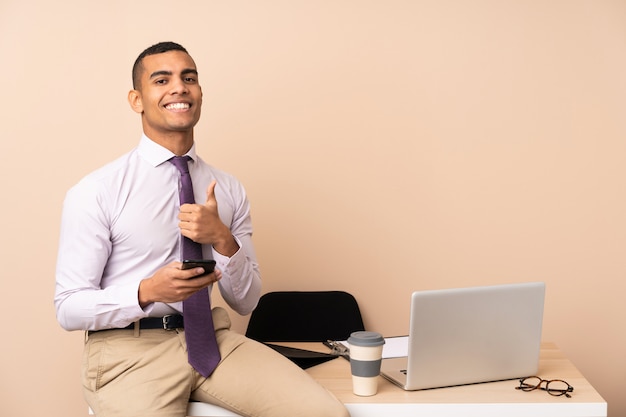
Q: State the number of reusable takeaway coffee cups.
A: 1